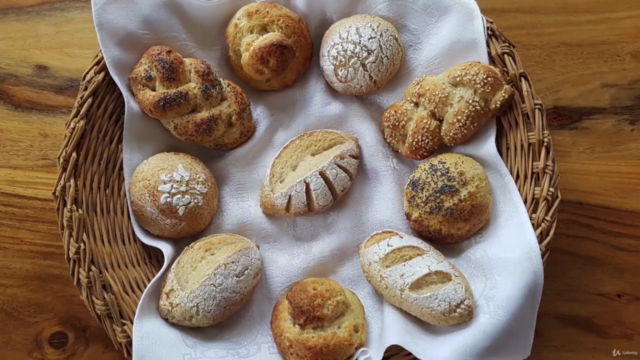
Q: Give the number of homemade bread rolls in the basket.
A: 10